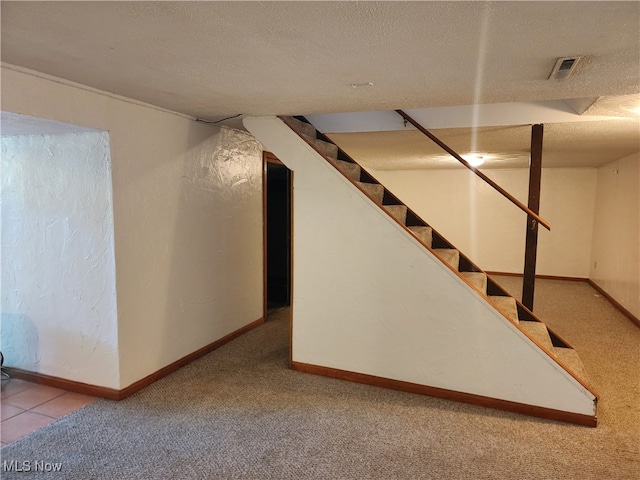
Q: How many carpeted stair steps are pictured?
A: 11